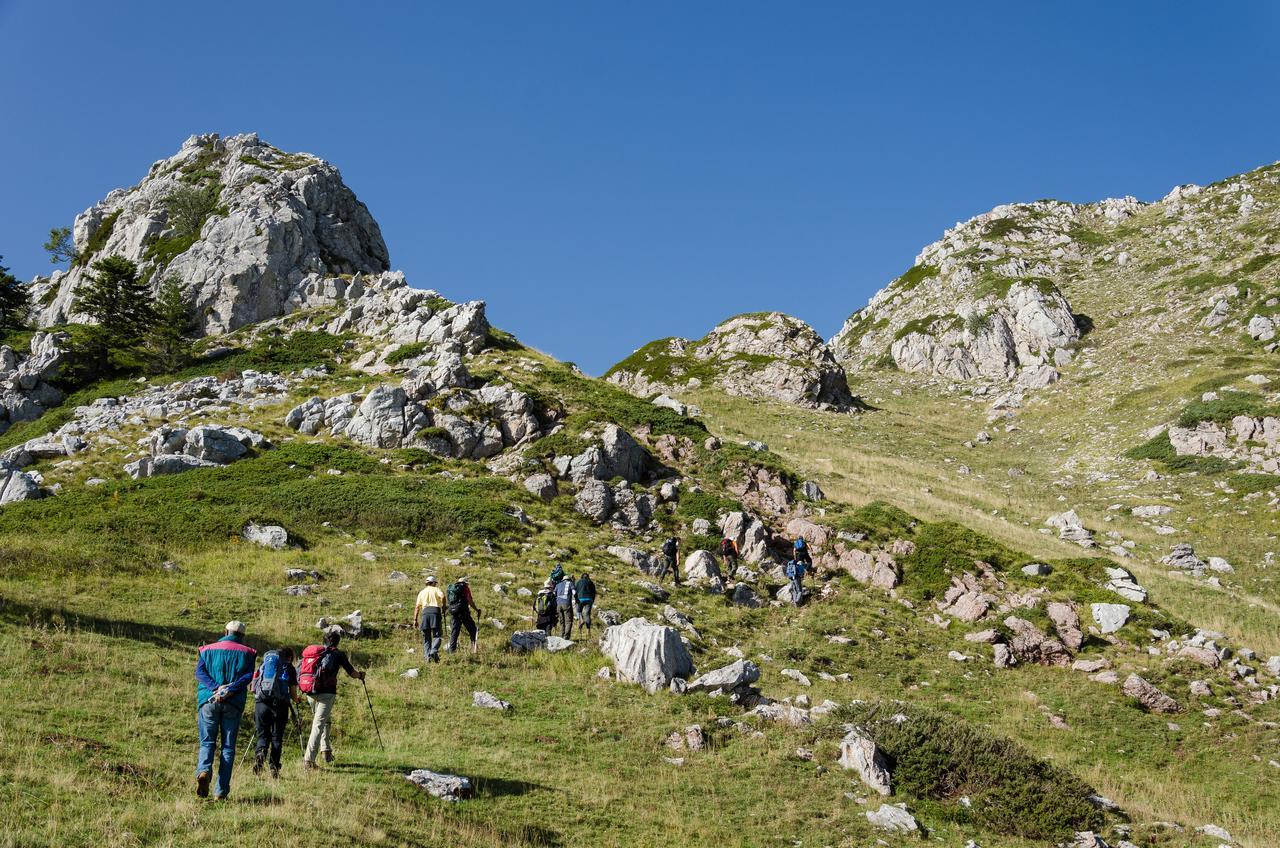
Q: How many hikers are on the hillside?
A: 13